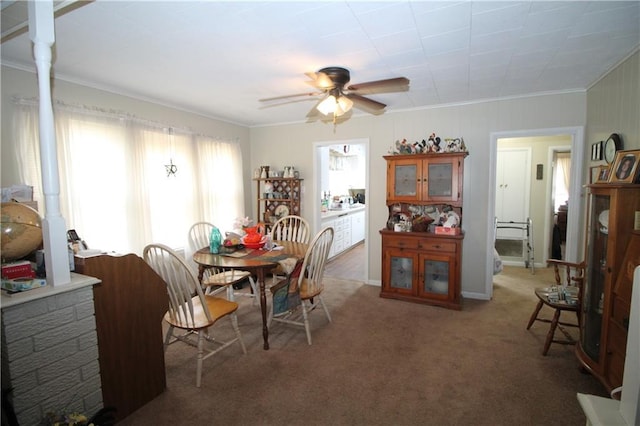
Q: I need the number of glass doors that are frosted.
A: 4